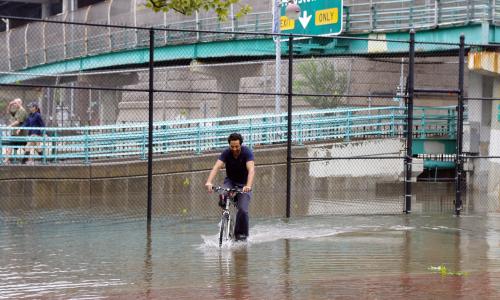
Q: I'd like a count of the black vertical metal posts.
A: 4